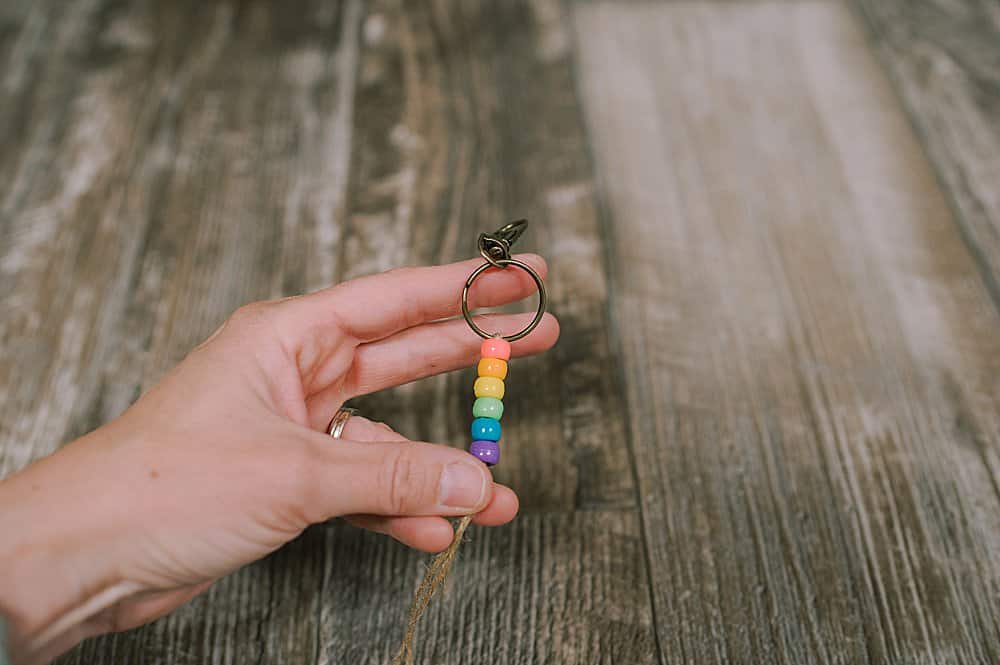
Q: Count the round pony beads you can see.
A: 6